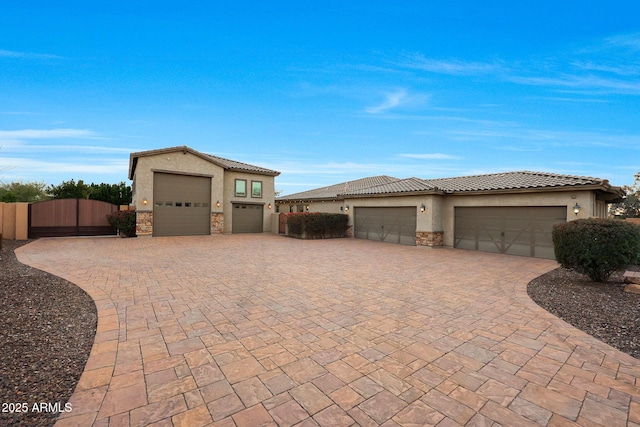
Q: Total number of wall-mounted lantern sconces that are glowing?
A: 7